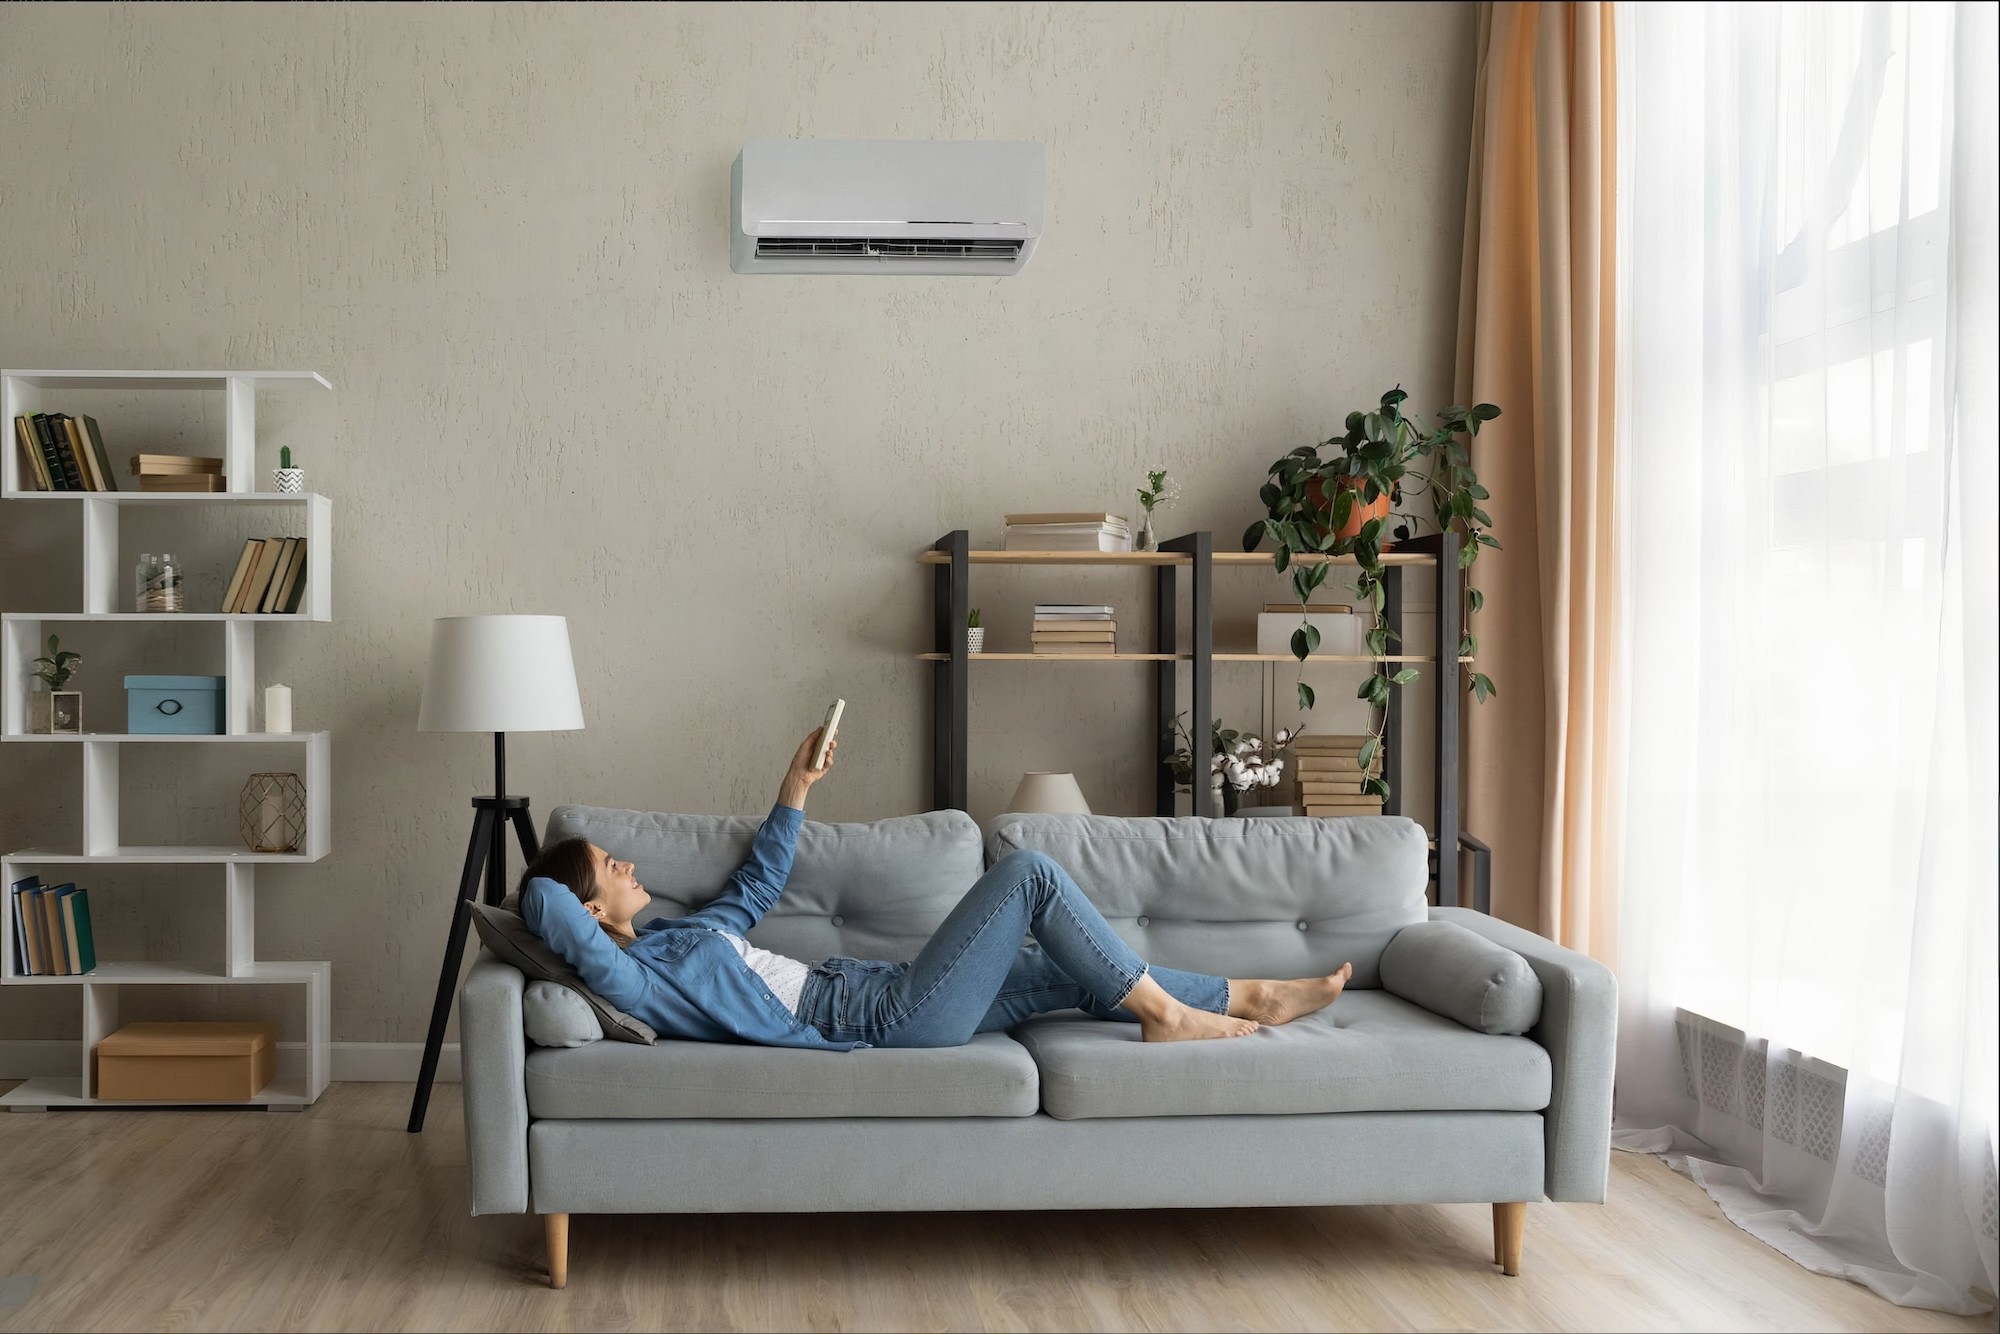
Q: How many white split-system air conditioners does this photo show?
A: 1